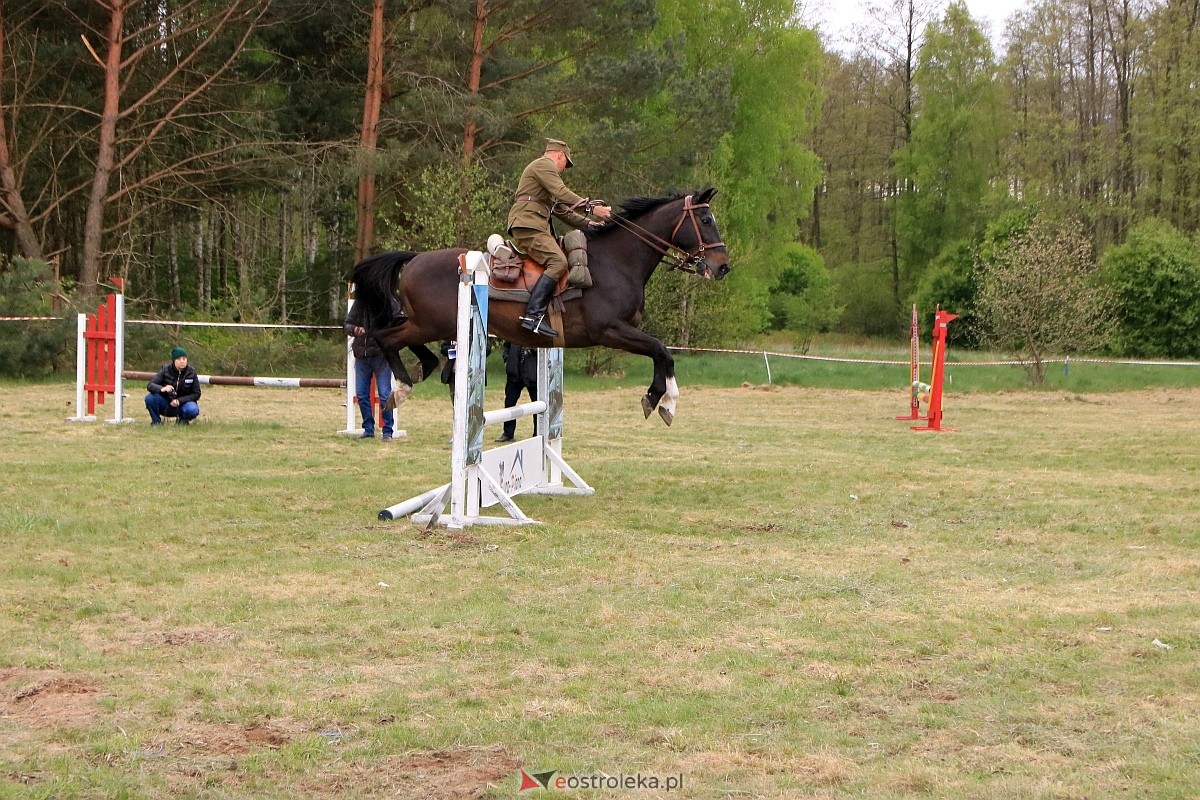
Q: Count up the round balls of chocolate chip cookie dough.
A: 0